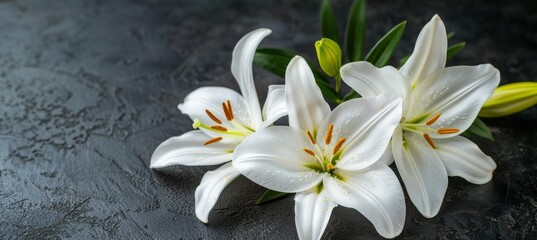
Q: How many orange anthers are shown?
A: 12